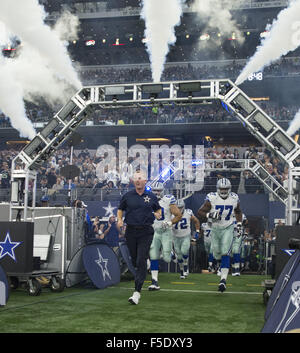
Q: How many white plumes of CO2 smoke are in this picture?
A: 5